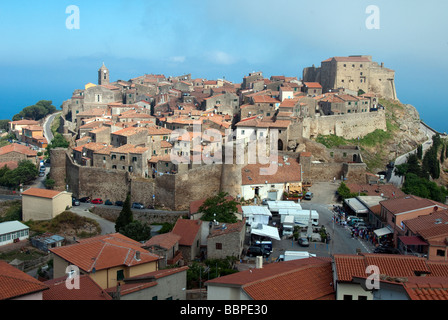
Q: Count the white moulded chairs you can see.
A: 0